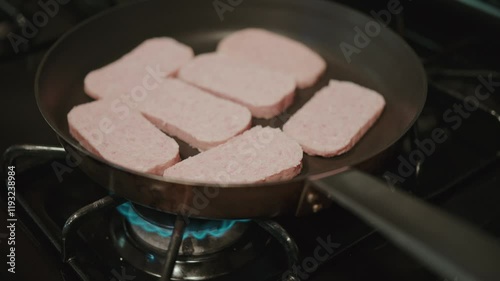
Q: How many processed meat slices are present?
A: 7